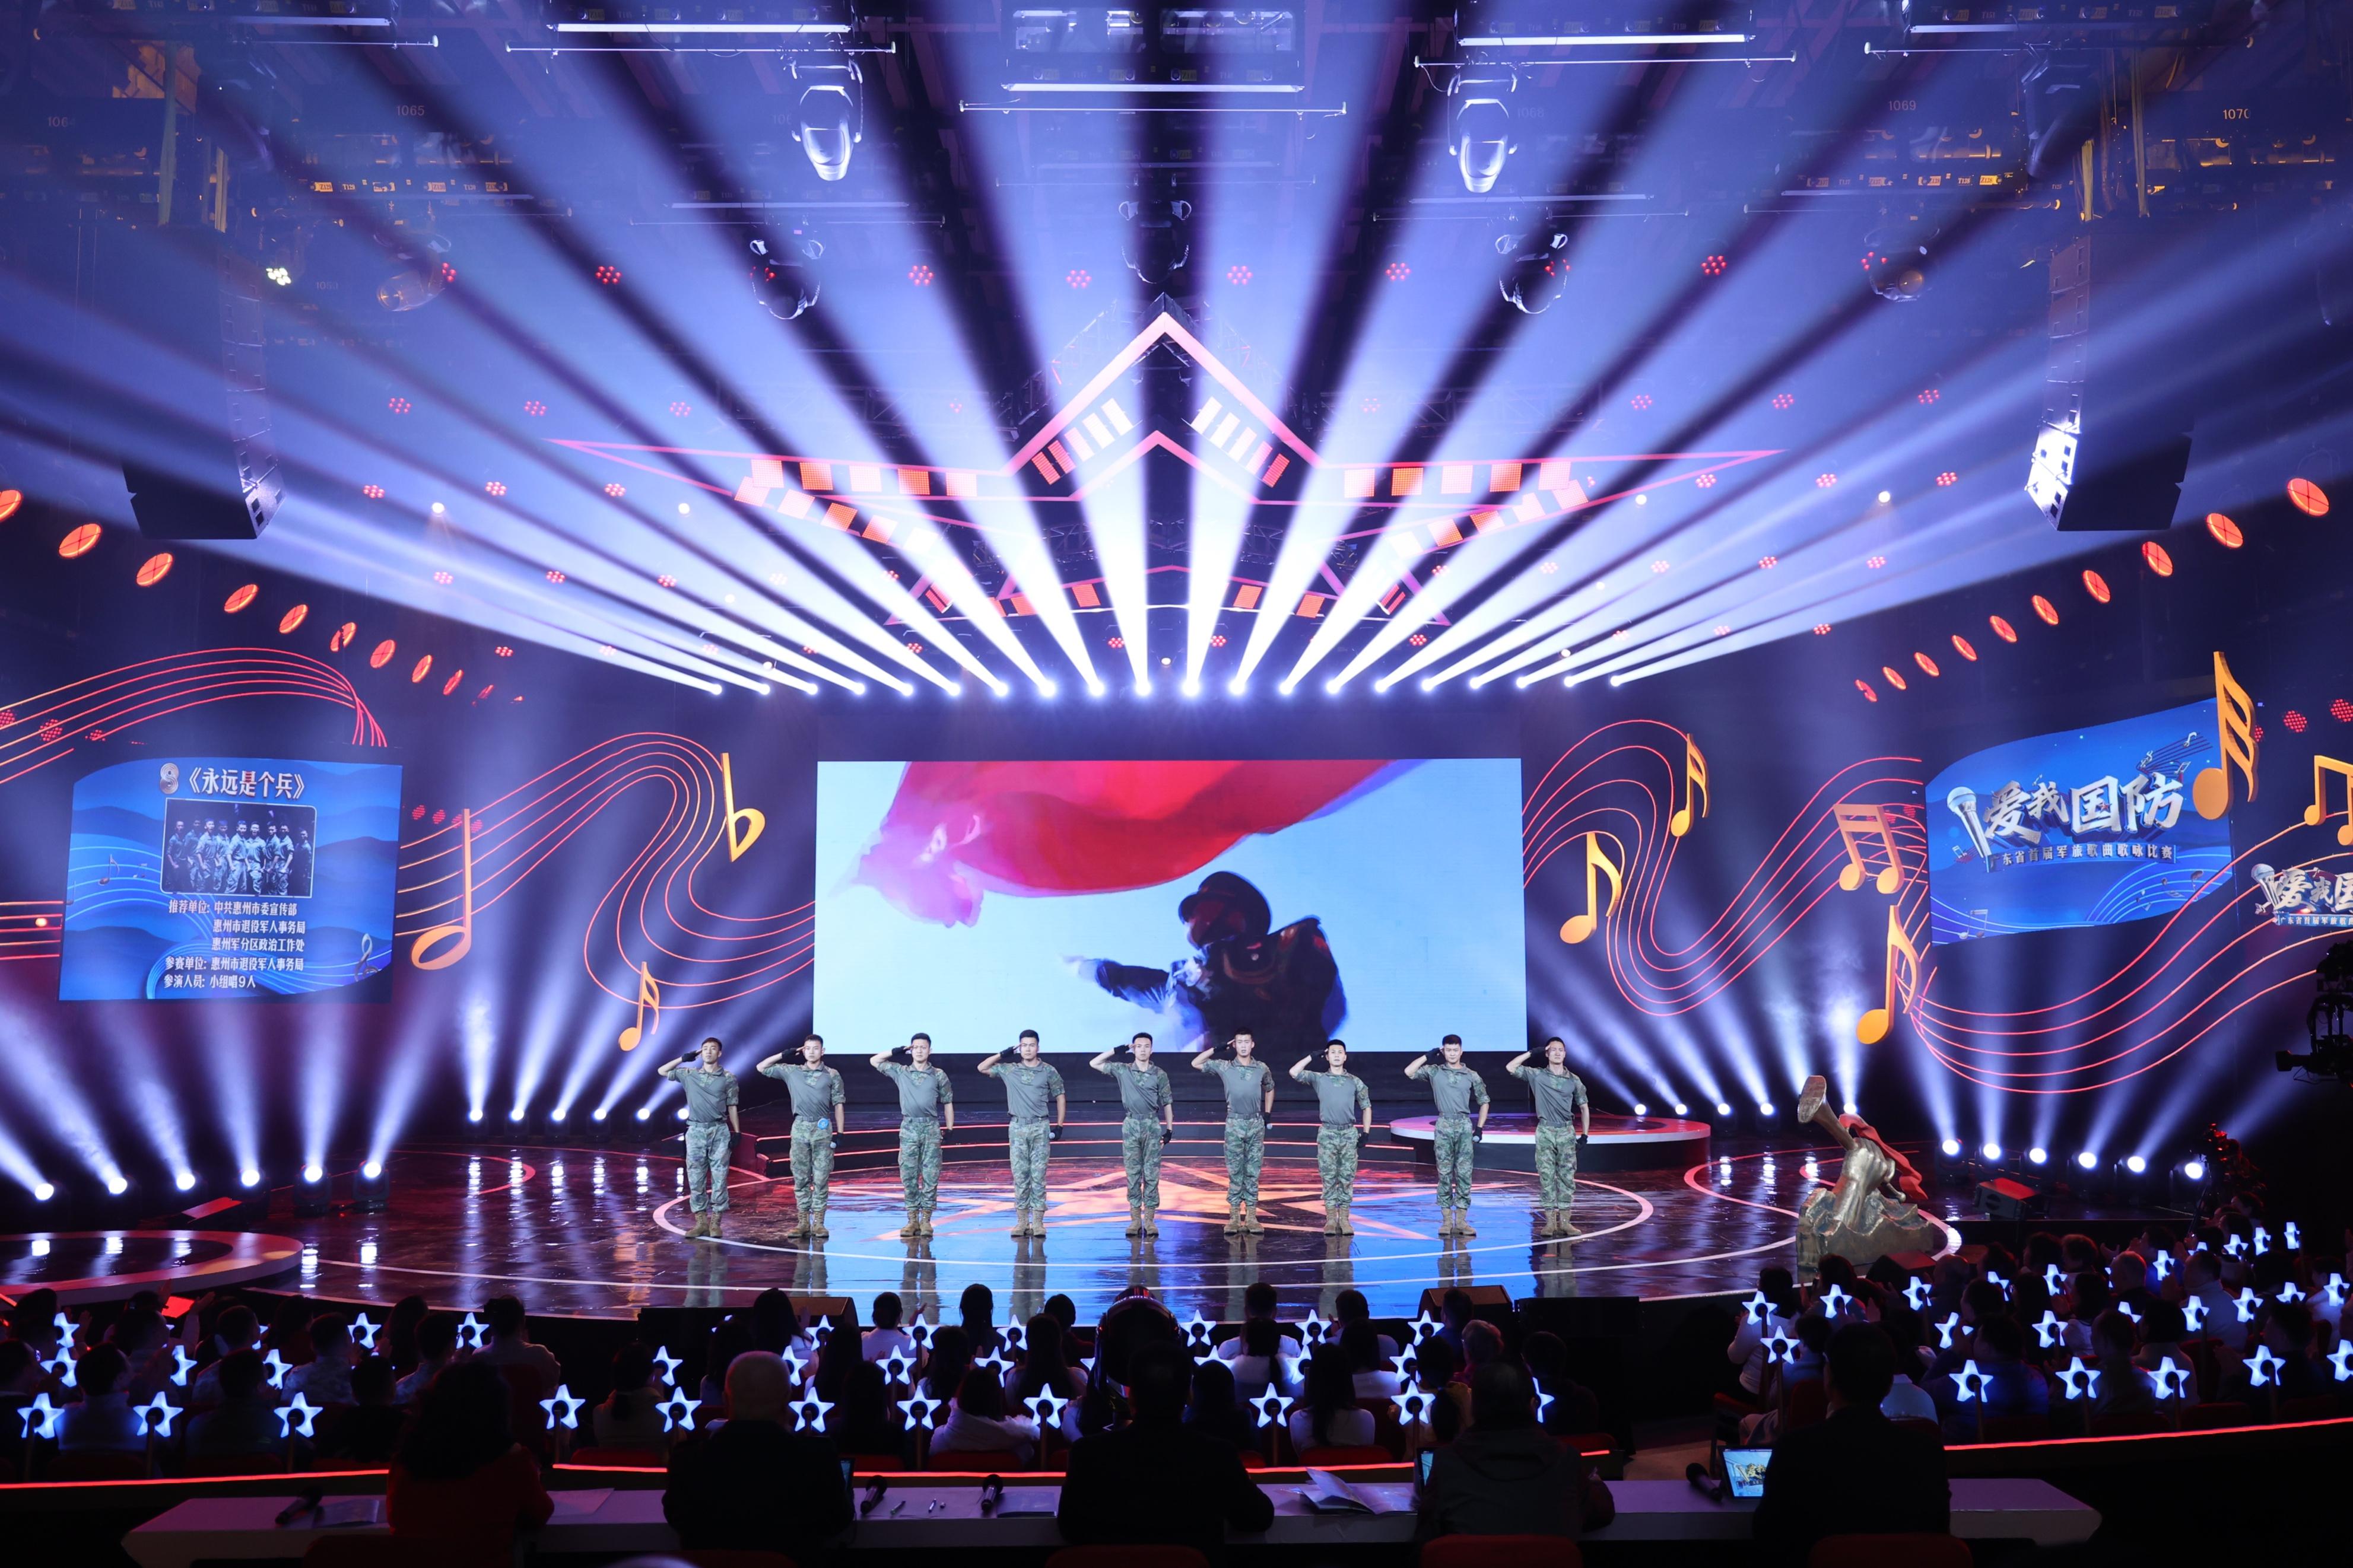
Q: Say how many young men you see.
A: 9